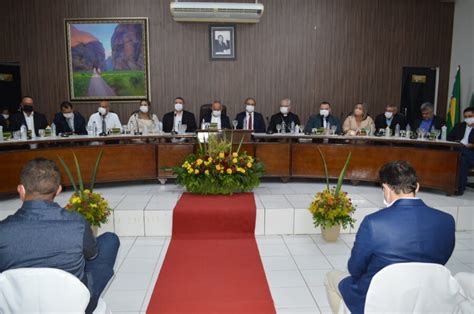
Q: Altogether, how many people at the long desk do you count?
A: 14